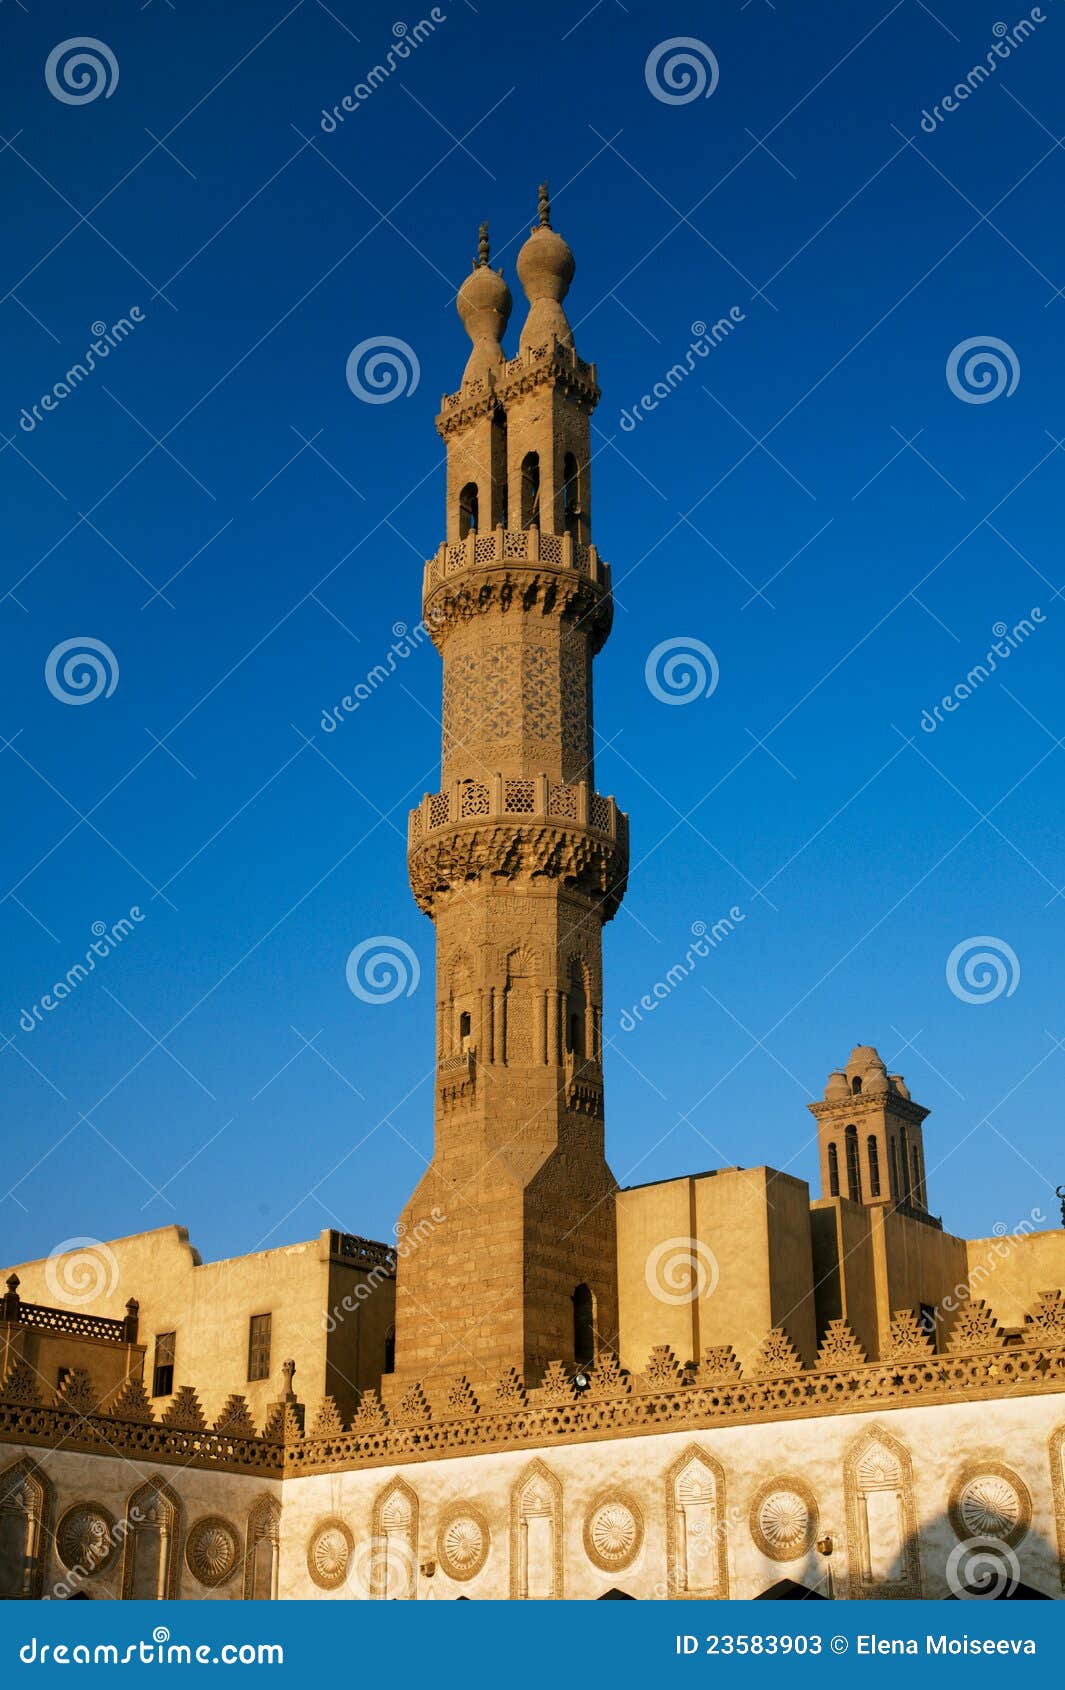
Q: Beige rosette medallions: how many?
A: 7